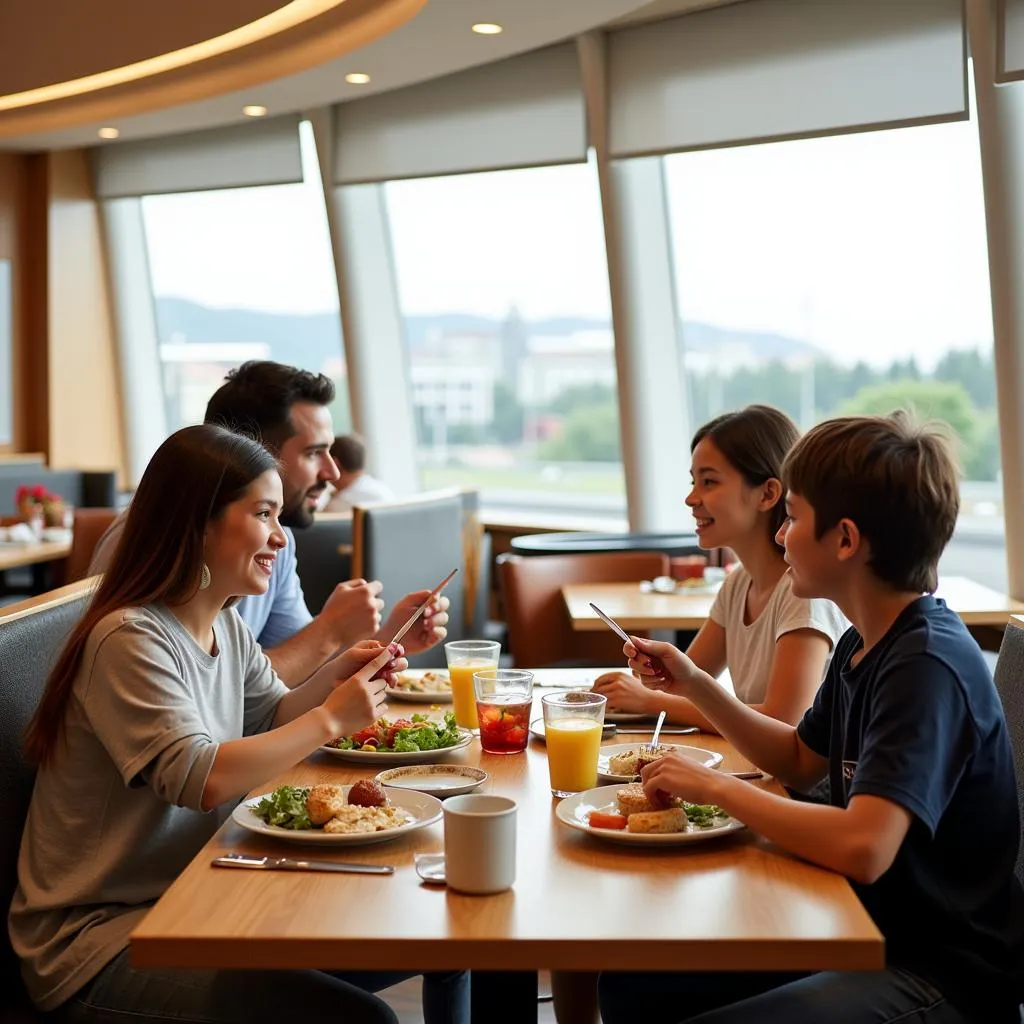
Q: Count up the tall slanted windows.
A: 3